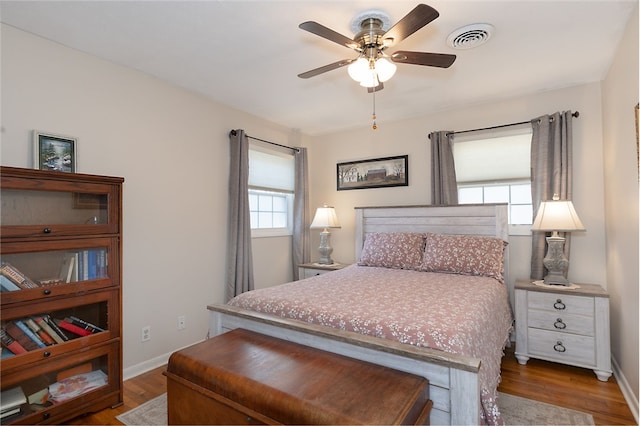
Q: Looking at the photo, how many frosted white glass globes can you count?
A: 3